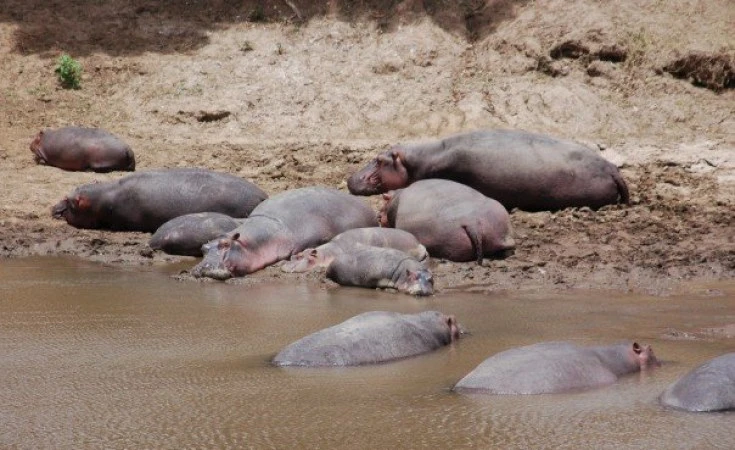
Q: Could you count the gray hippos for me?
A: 11